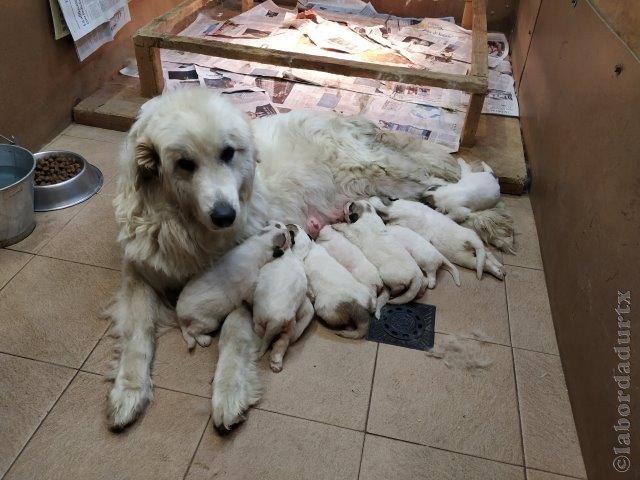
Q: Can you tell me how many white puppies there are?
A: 8